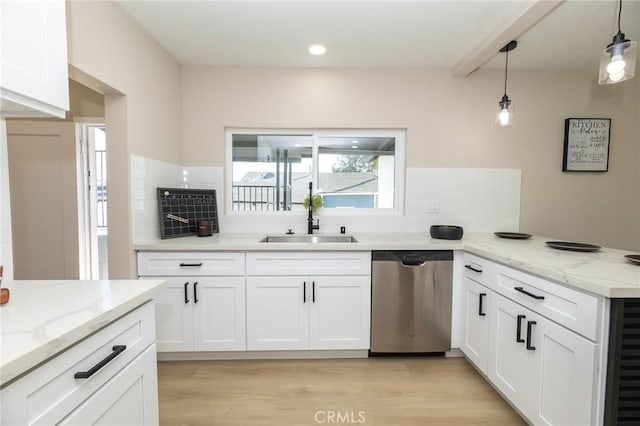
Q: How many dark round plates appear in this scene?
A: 3